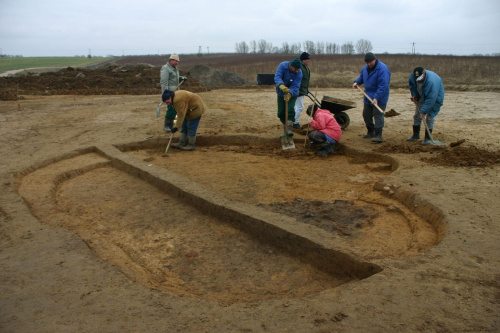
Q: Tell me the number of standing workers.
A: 6